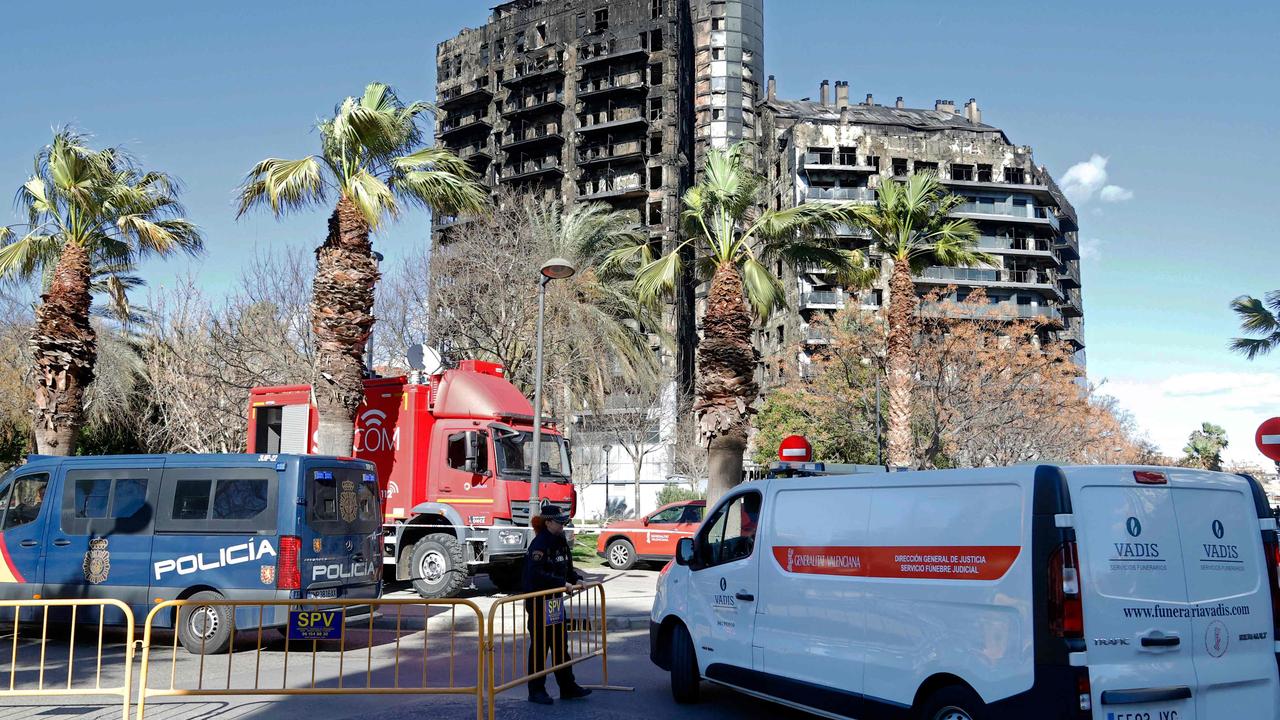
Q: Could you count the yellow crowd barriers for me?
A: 3